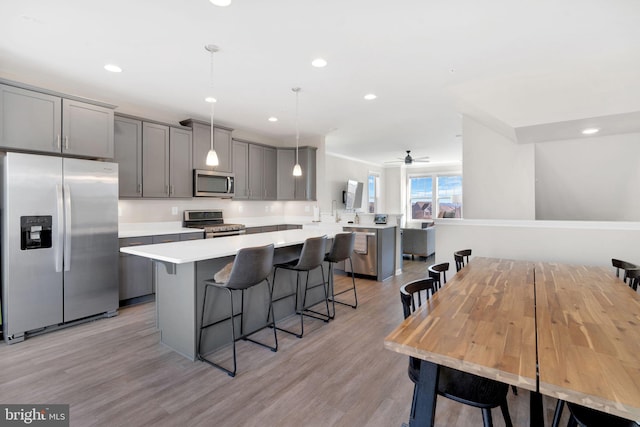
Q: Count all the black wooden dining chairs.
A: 6